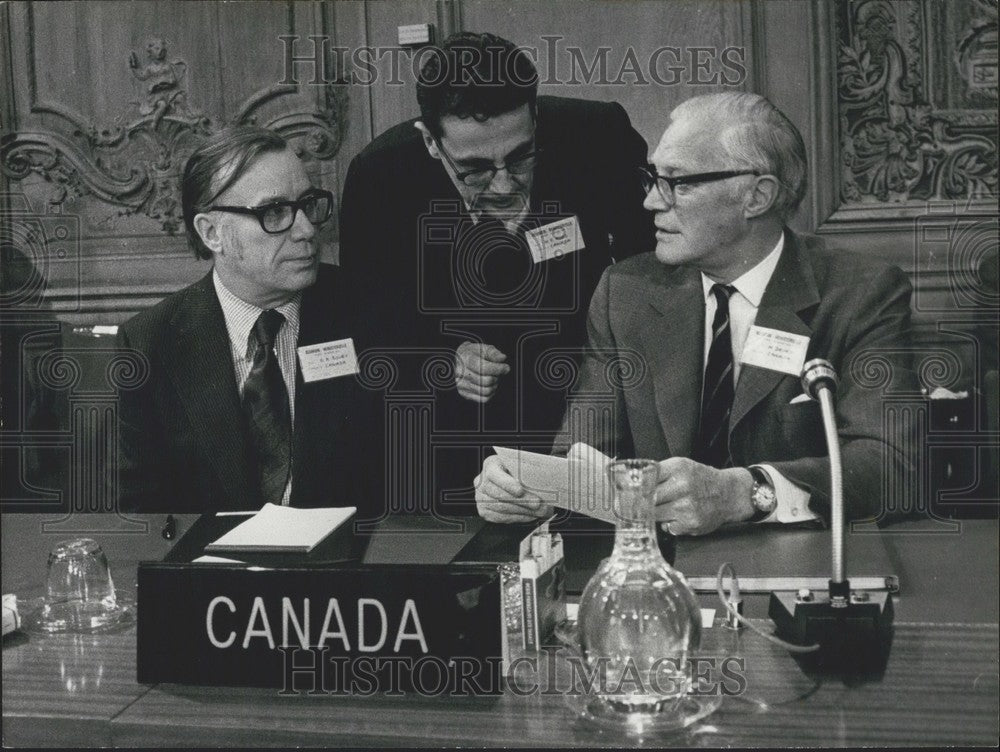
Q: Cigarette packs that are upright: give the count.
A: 1